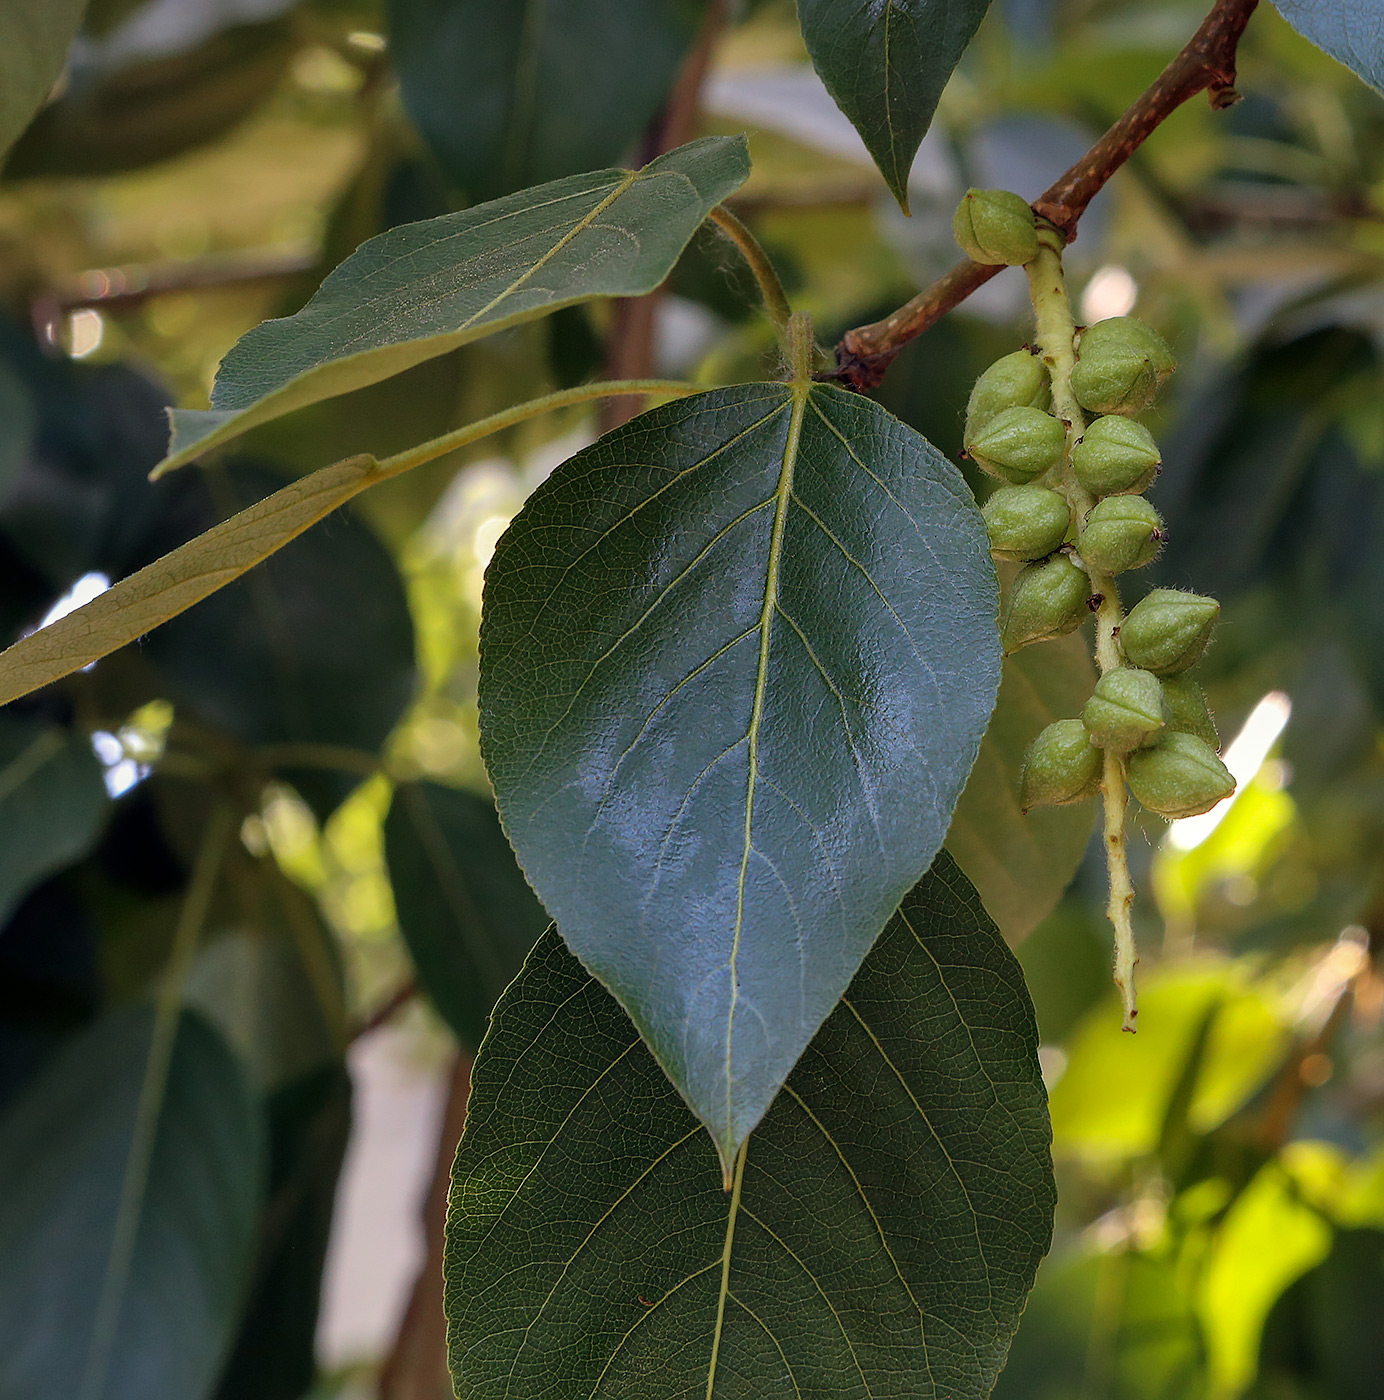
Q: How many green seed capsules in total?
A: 14